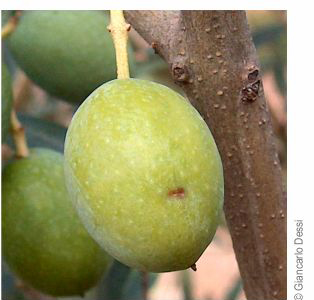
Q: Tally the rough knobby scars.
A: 2